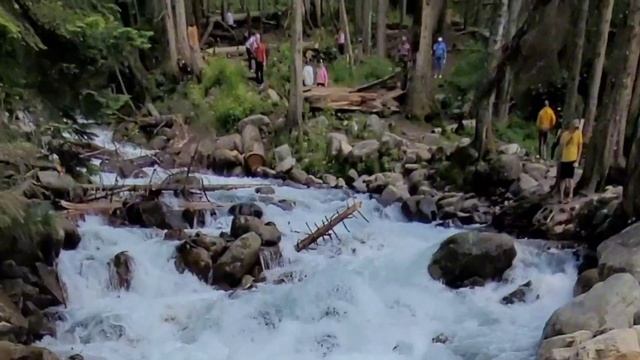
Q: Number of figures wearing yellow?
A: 2